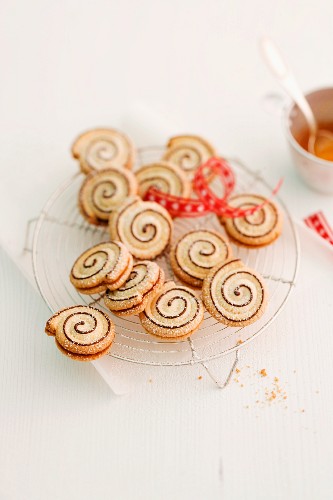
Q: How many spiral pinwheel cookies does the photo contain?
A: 12